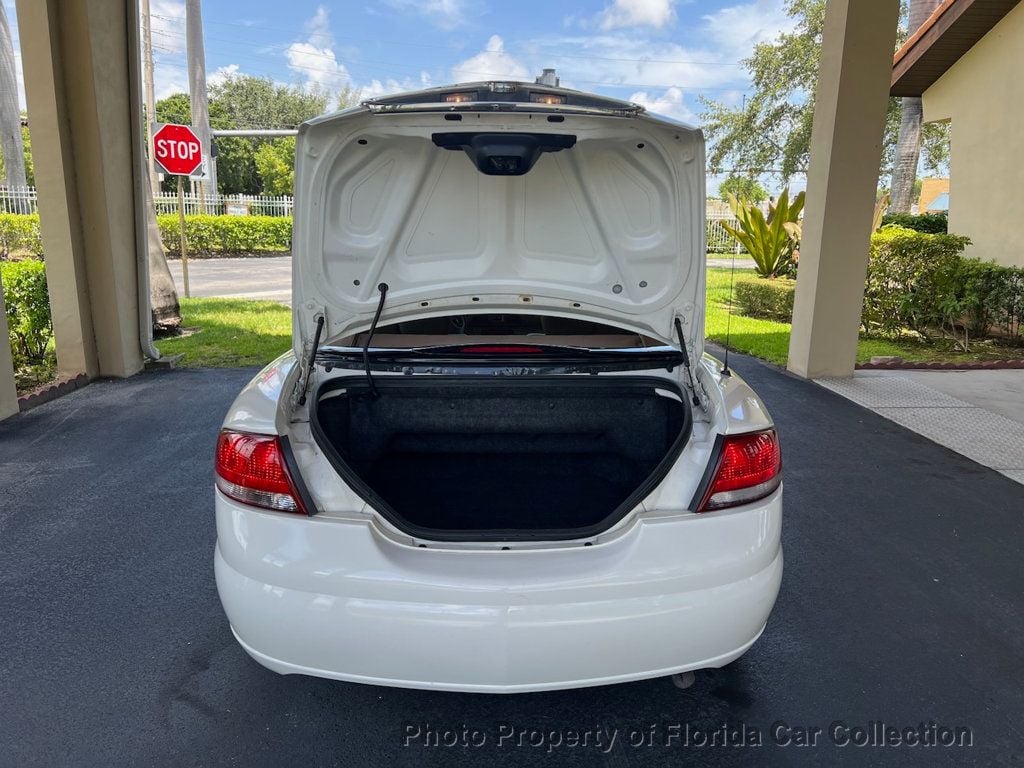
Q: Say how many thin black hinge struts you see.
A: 2